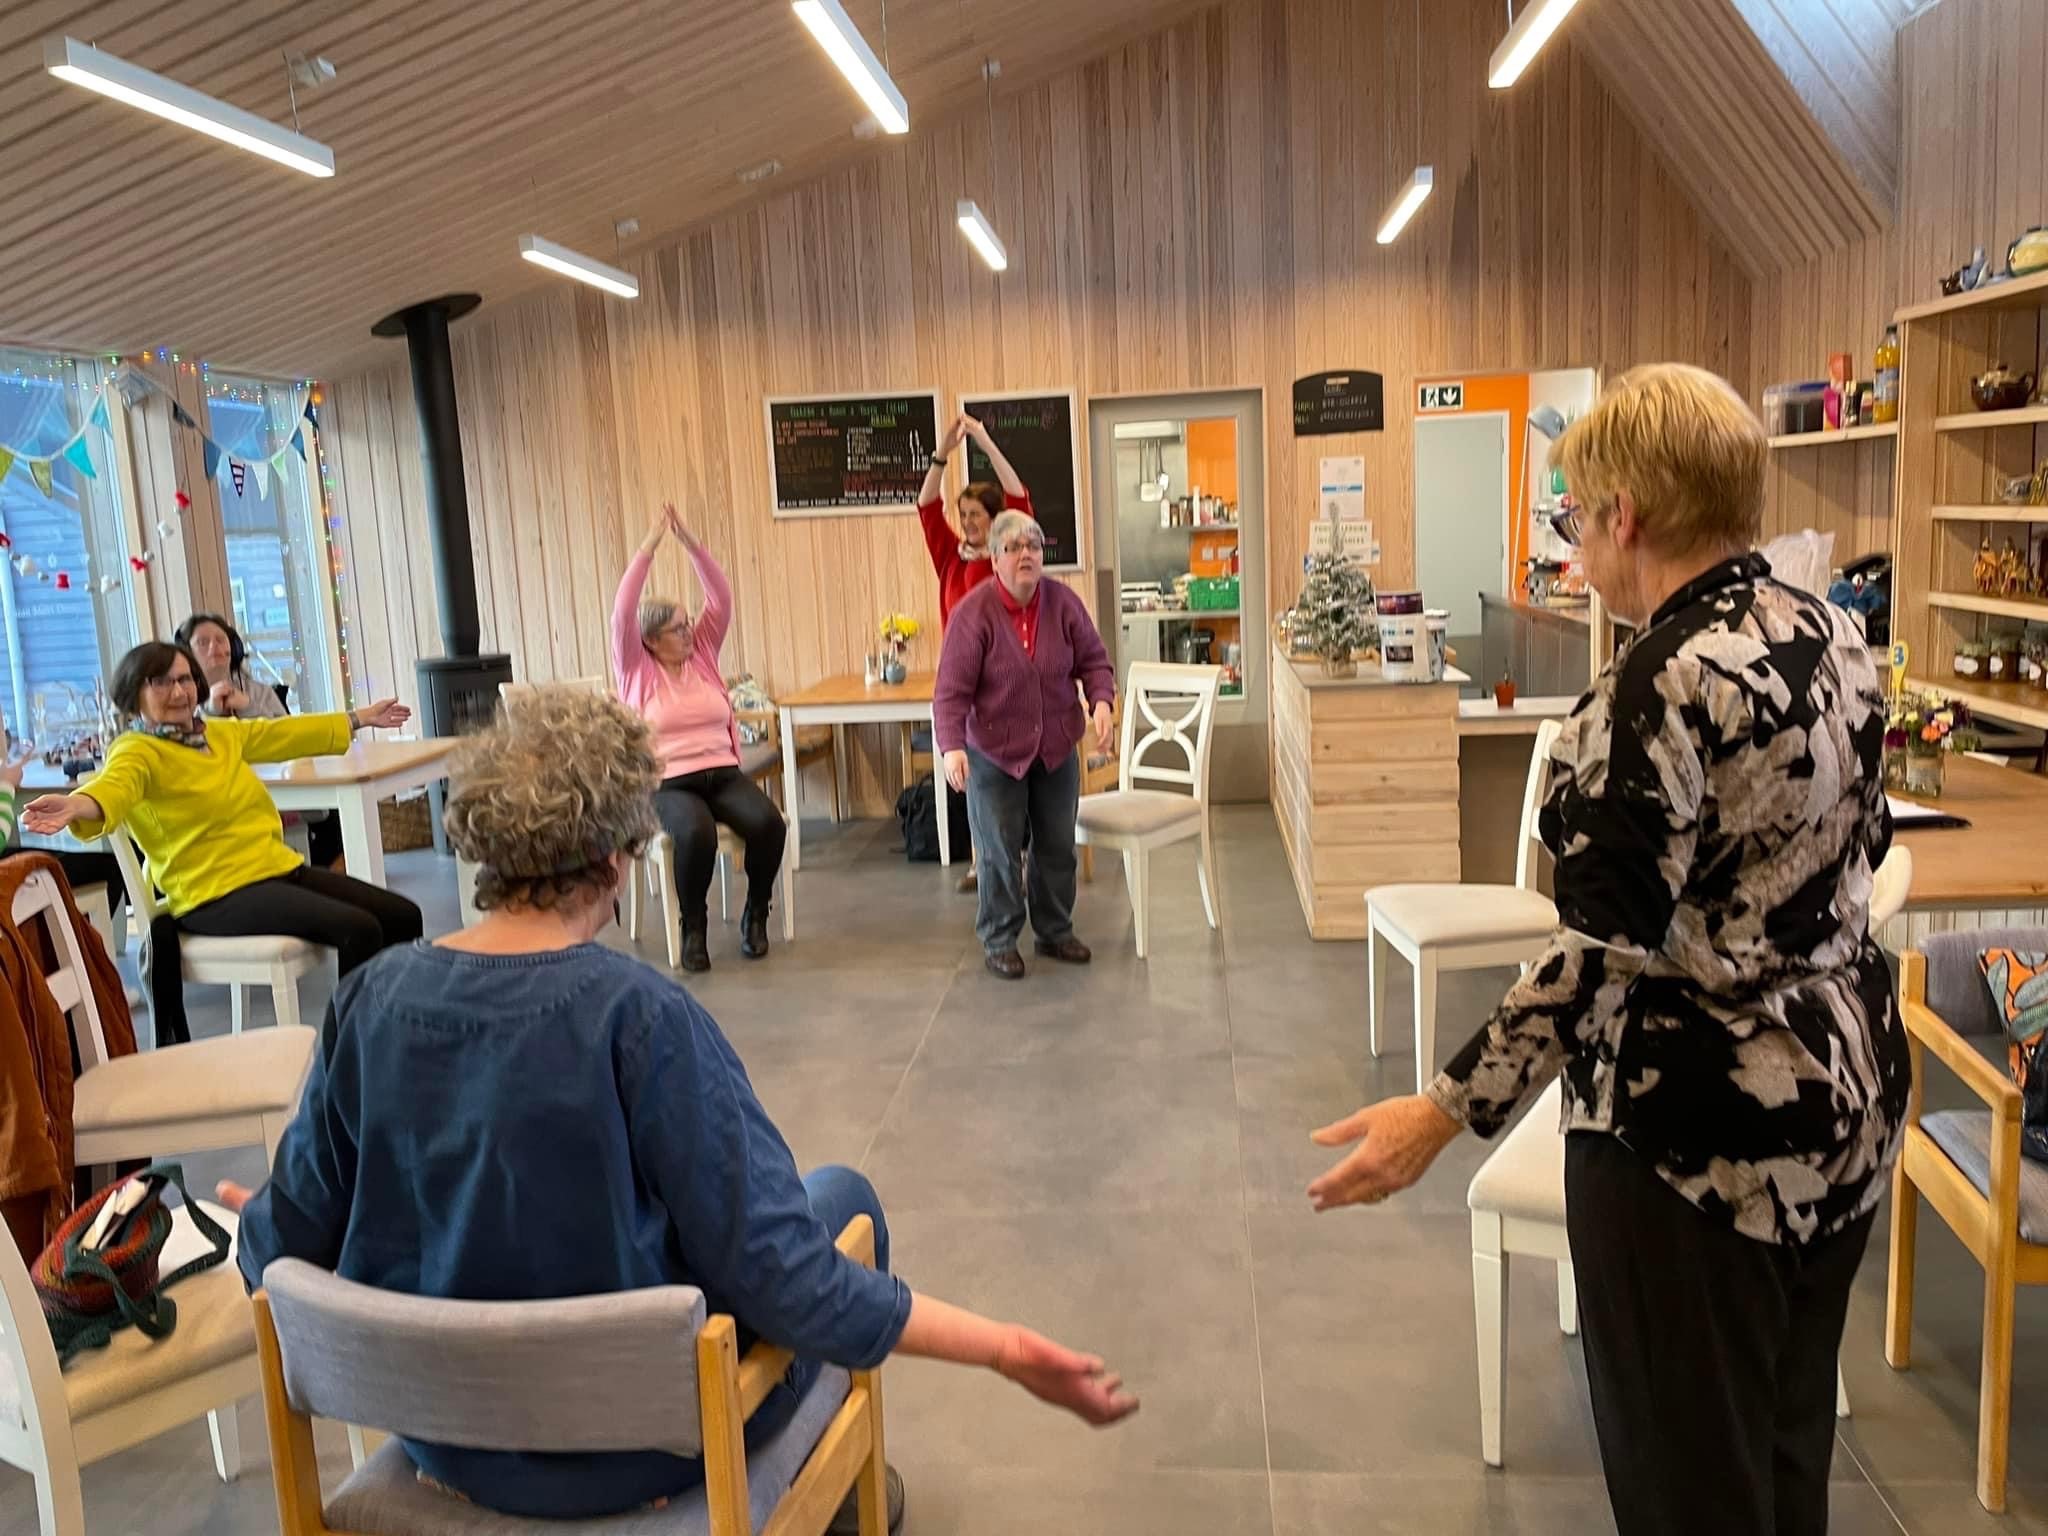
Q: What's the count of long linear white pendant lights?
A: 6